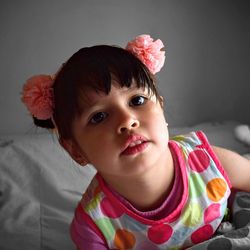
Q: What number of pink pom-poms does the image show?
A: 2